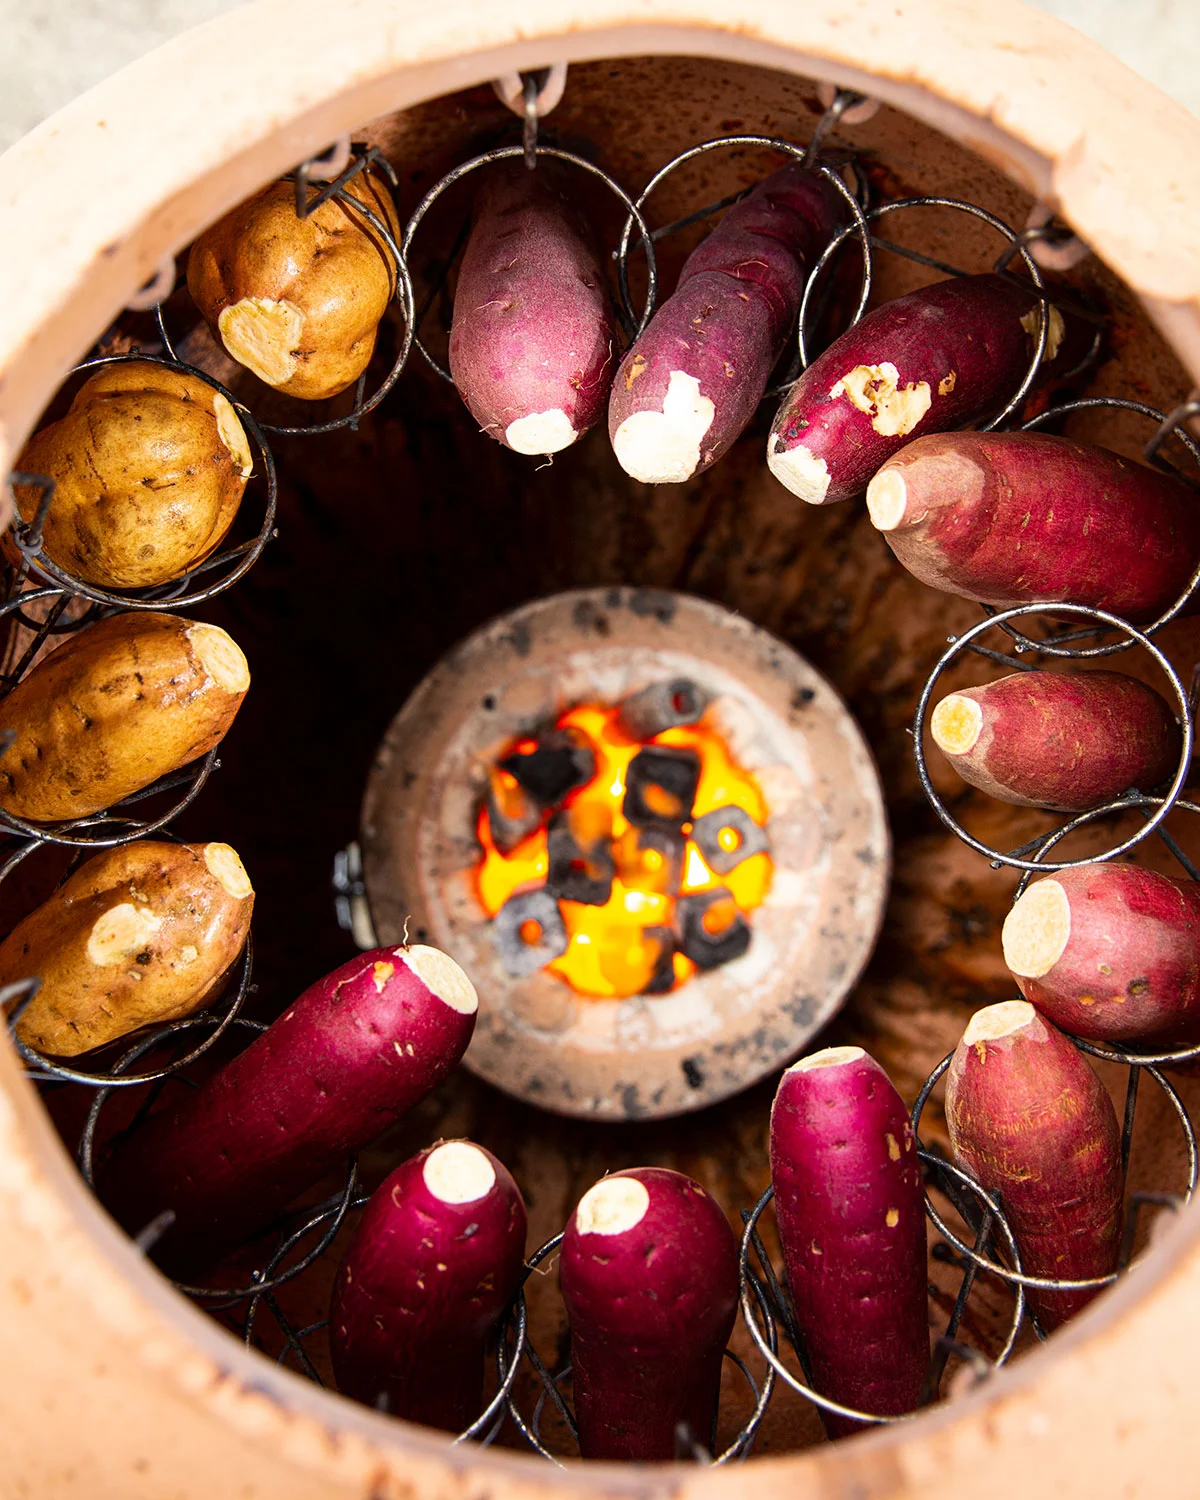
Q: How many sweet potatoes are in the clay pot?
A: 15